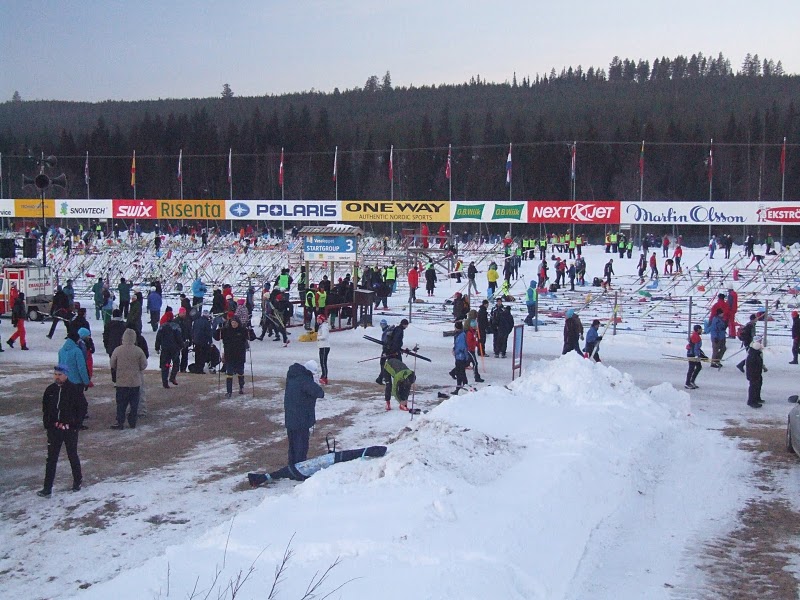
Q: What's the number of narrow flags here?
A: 13